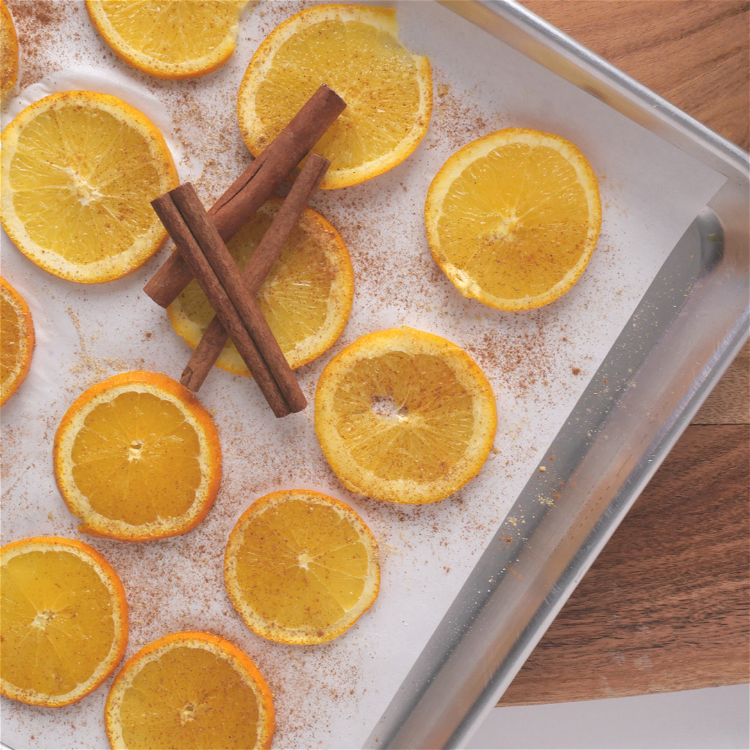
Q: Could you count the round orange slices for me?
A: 12